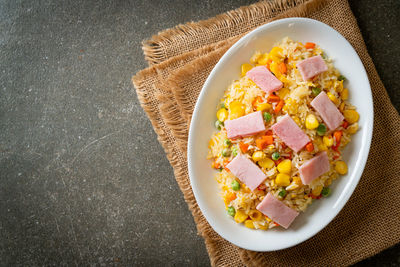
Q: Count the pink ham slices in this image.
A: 8